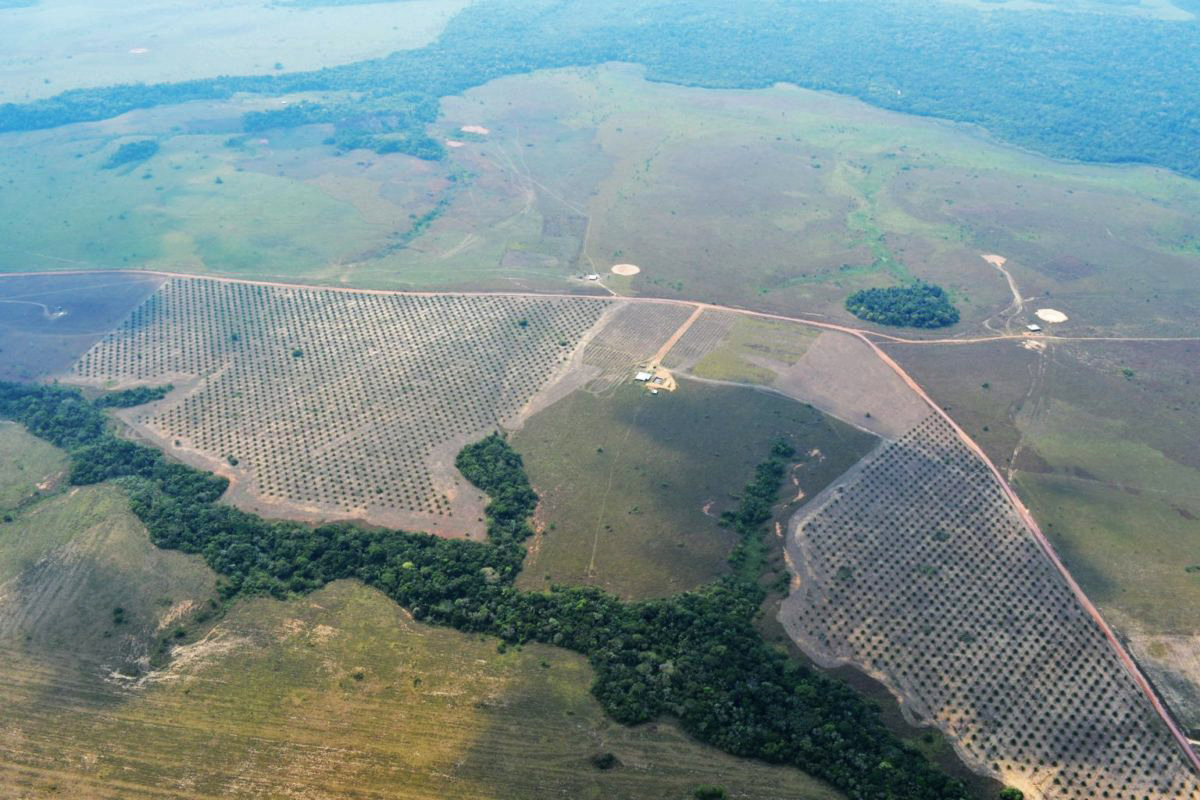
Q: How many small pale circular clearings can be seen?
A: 2